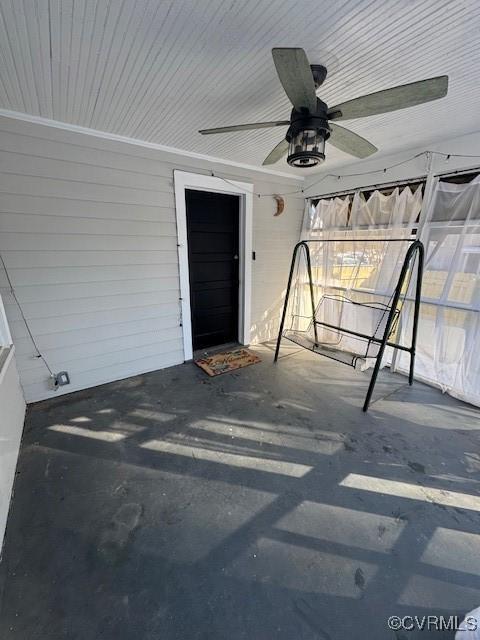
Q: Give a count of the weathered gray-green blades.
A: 5